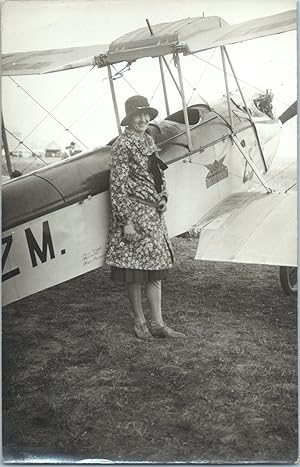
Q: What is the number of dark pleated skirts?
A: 1